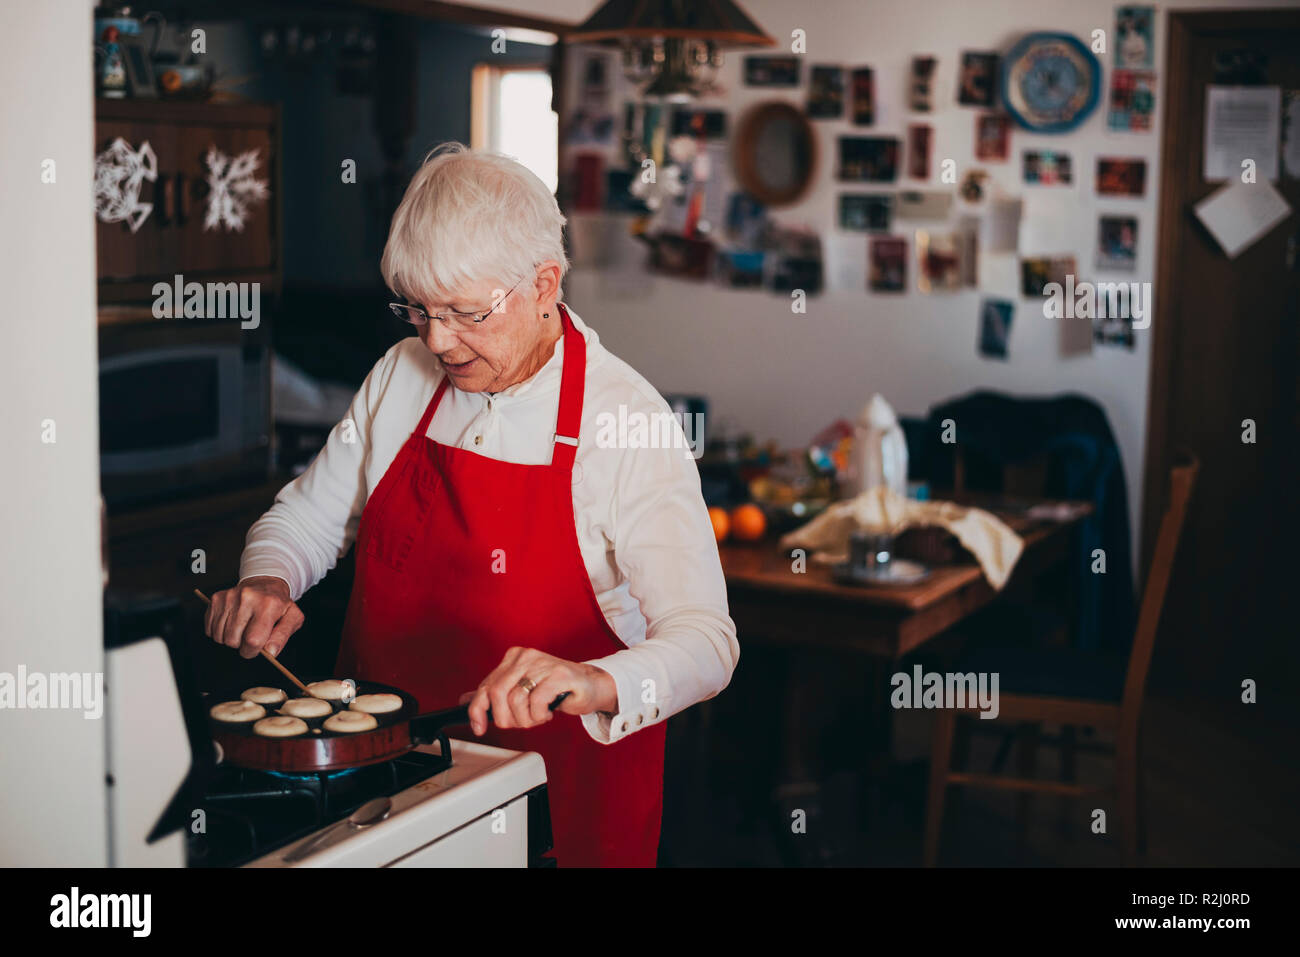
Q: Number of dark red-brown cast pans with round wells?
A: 1